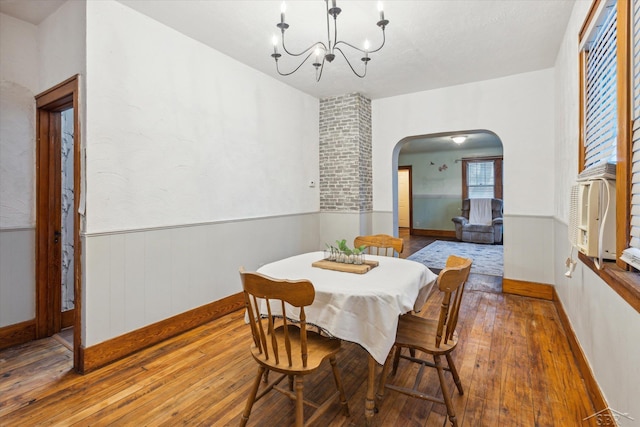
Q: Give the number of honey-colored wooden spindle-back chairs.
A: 3